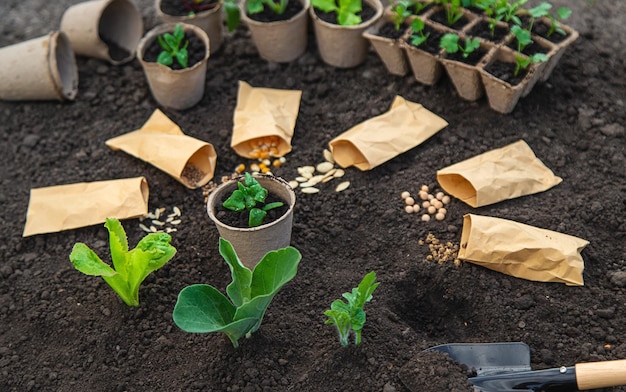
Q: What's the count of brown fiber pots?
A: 7